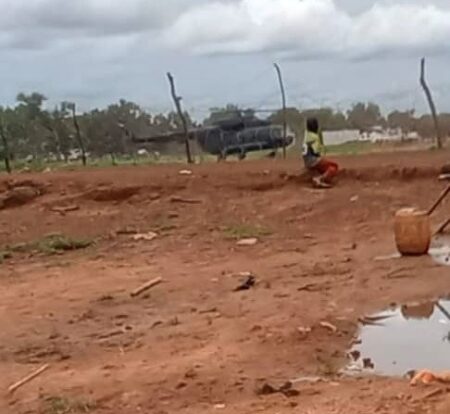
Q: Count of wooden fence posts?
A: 5